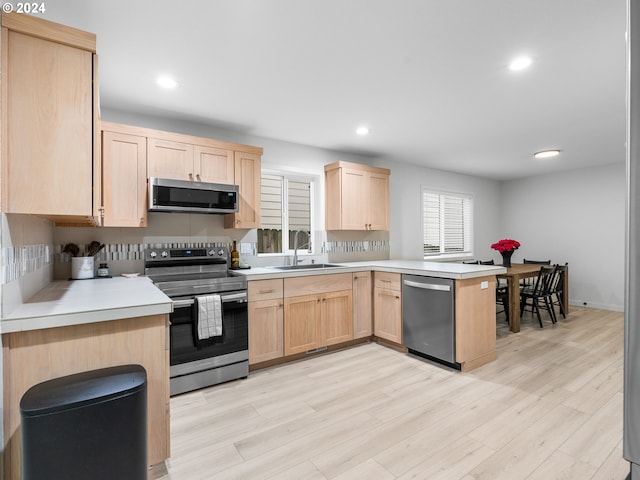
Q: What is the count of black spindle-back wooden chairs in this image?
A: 5